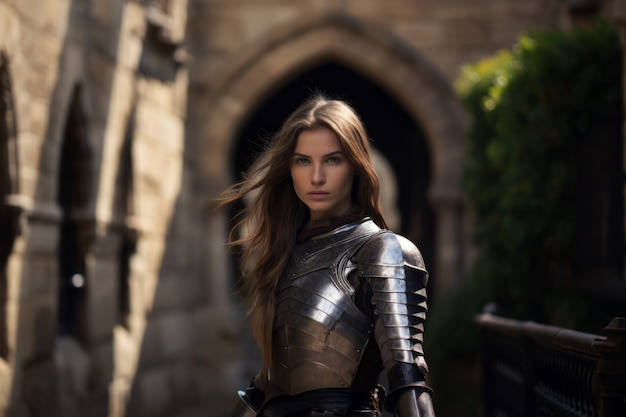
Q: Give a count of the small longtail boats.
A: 0